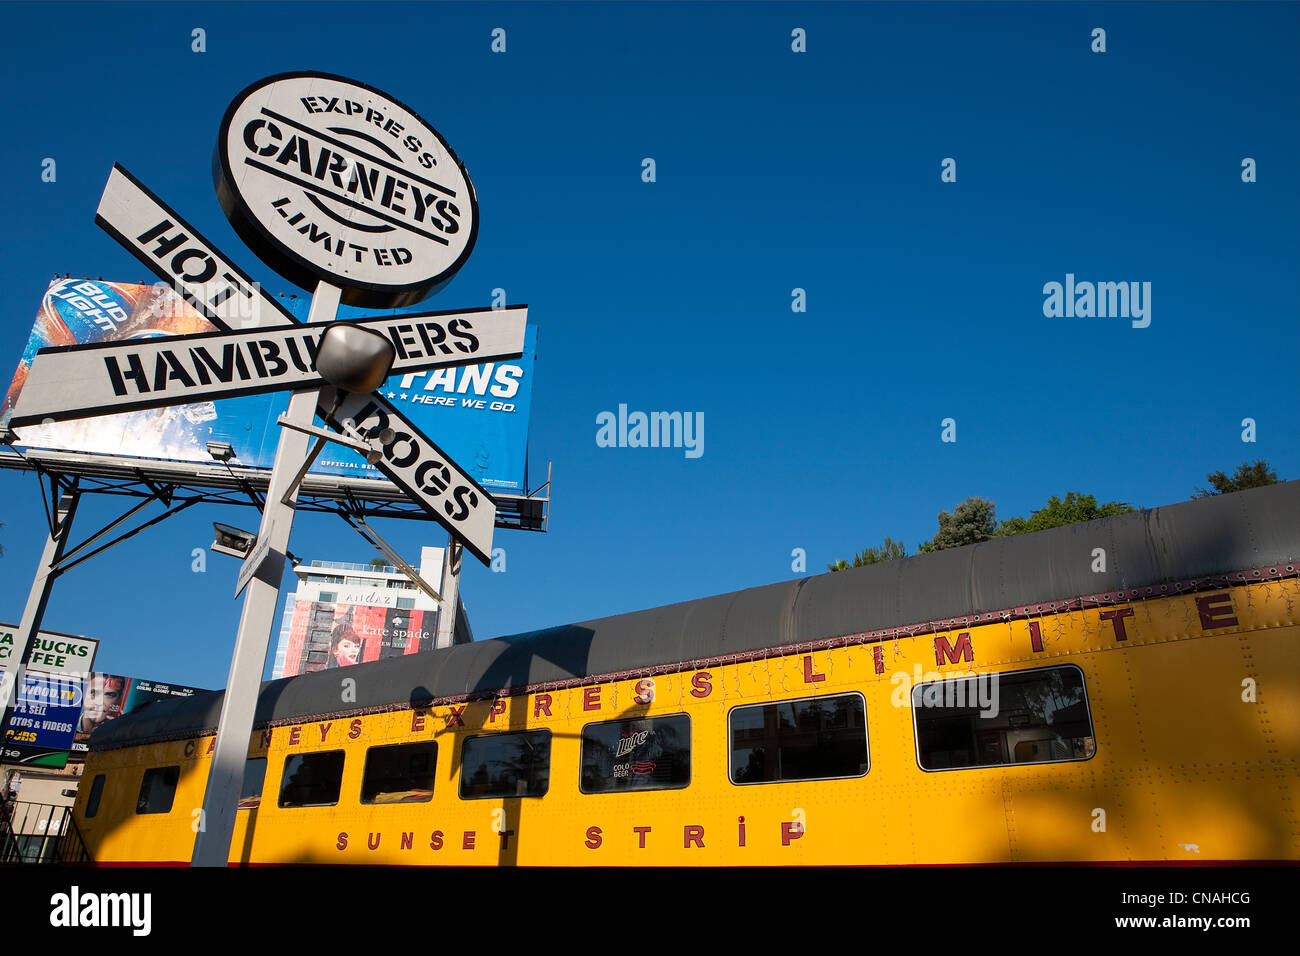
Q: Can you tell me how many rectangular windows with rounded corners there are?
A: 9